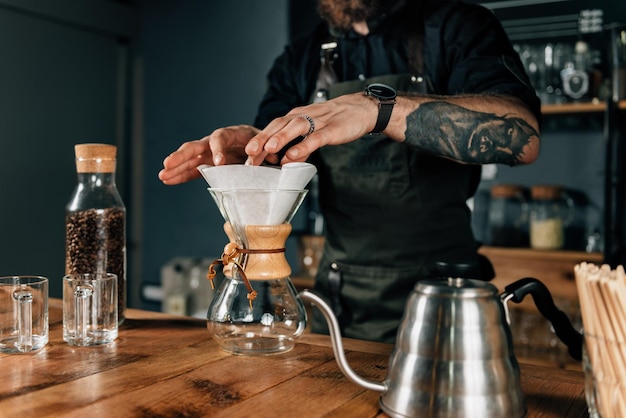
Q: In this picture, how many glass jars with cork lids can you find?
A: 3